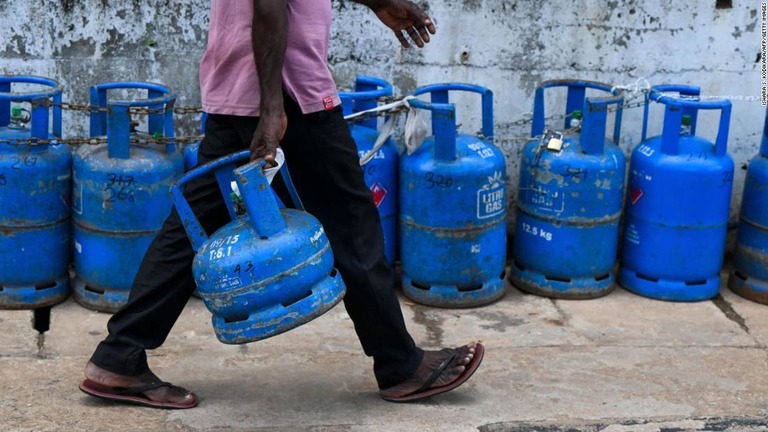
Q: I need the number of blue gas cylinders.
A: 9